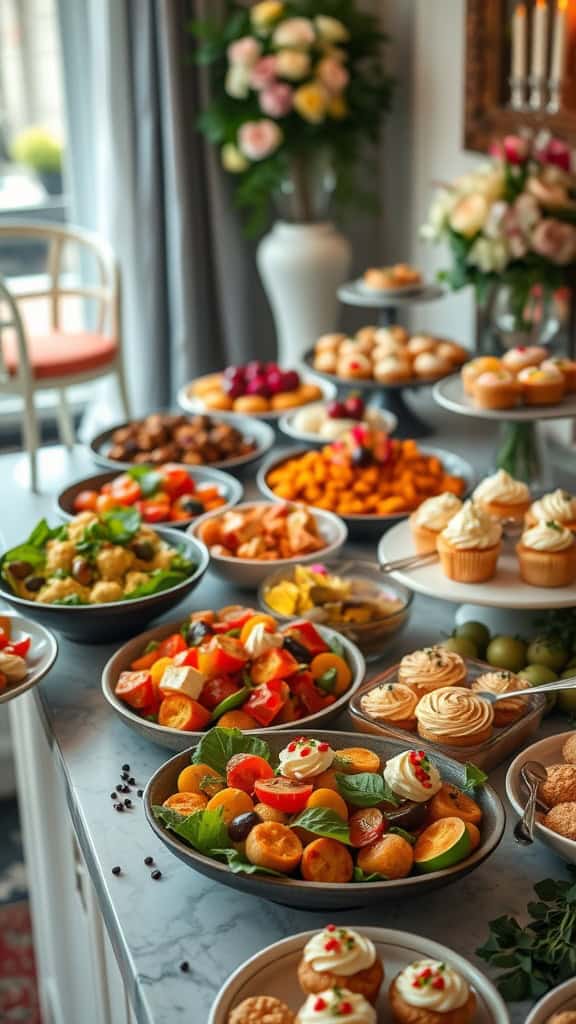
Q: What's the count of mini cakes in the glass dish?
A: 4